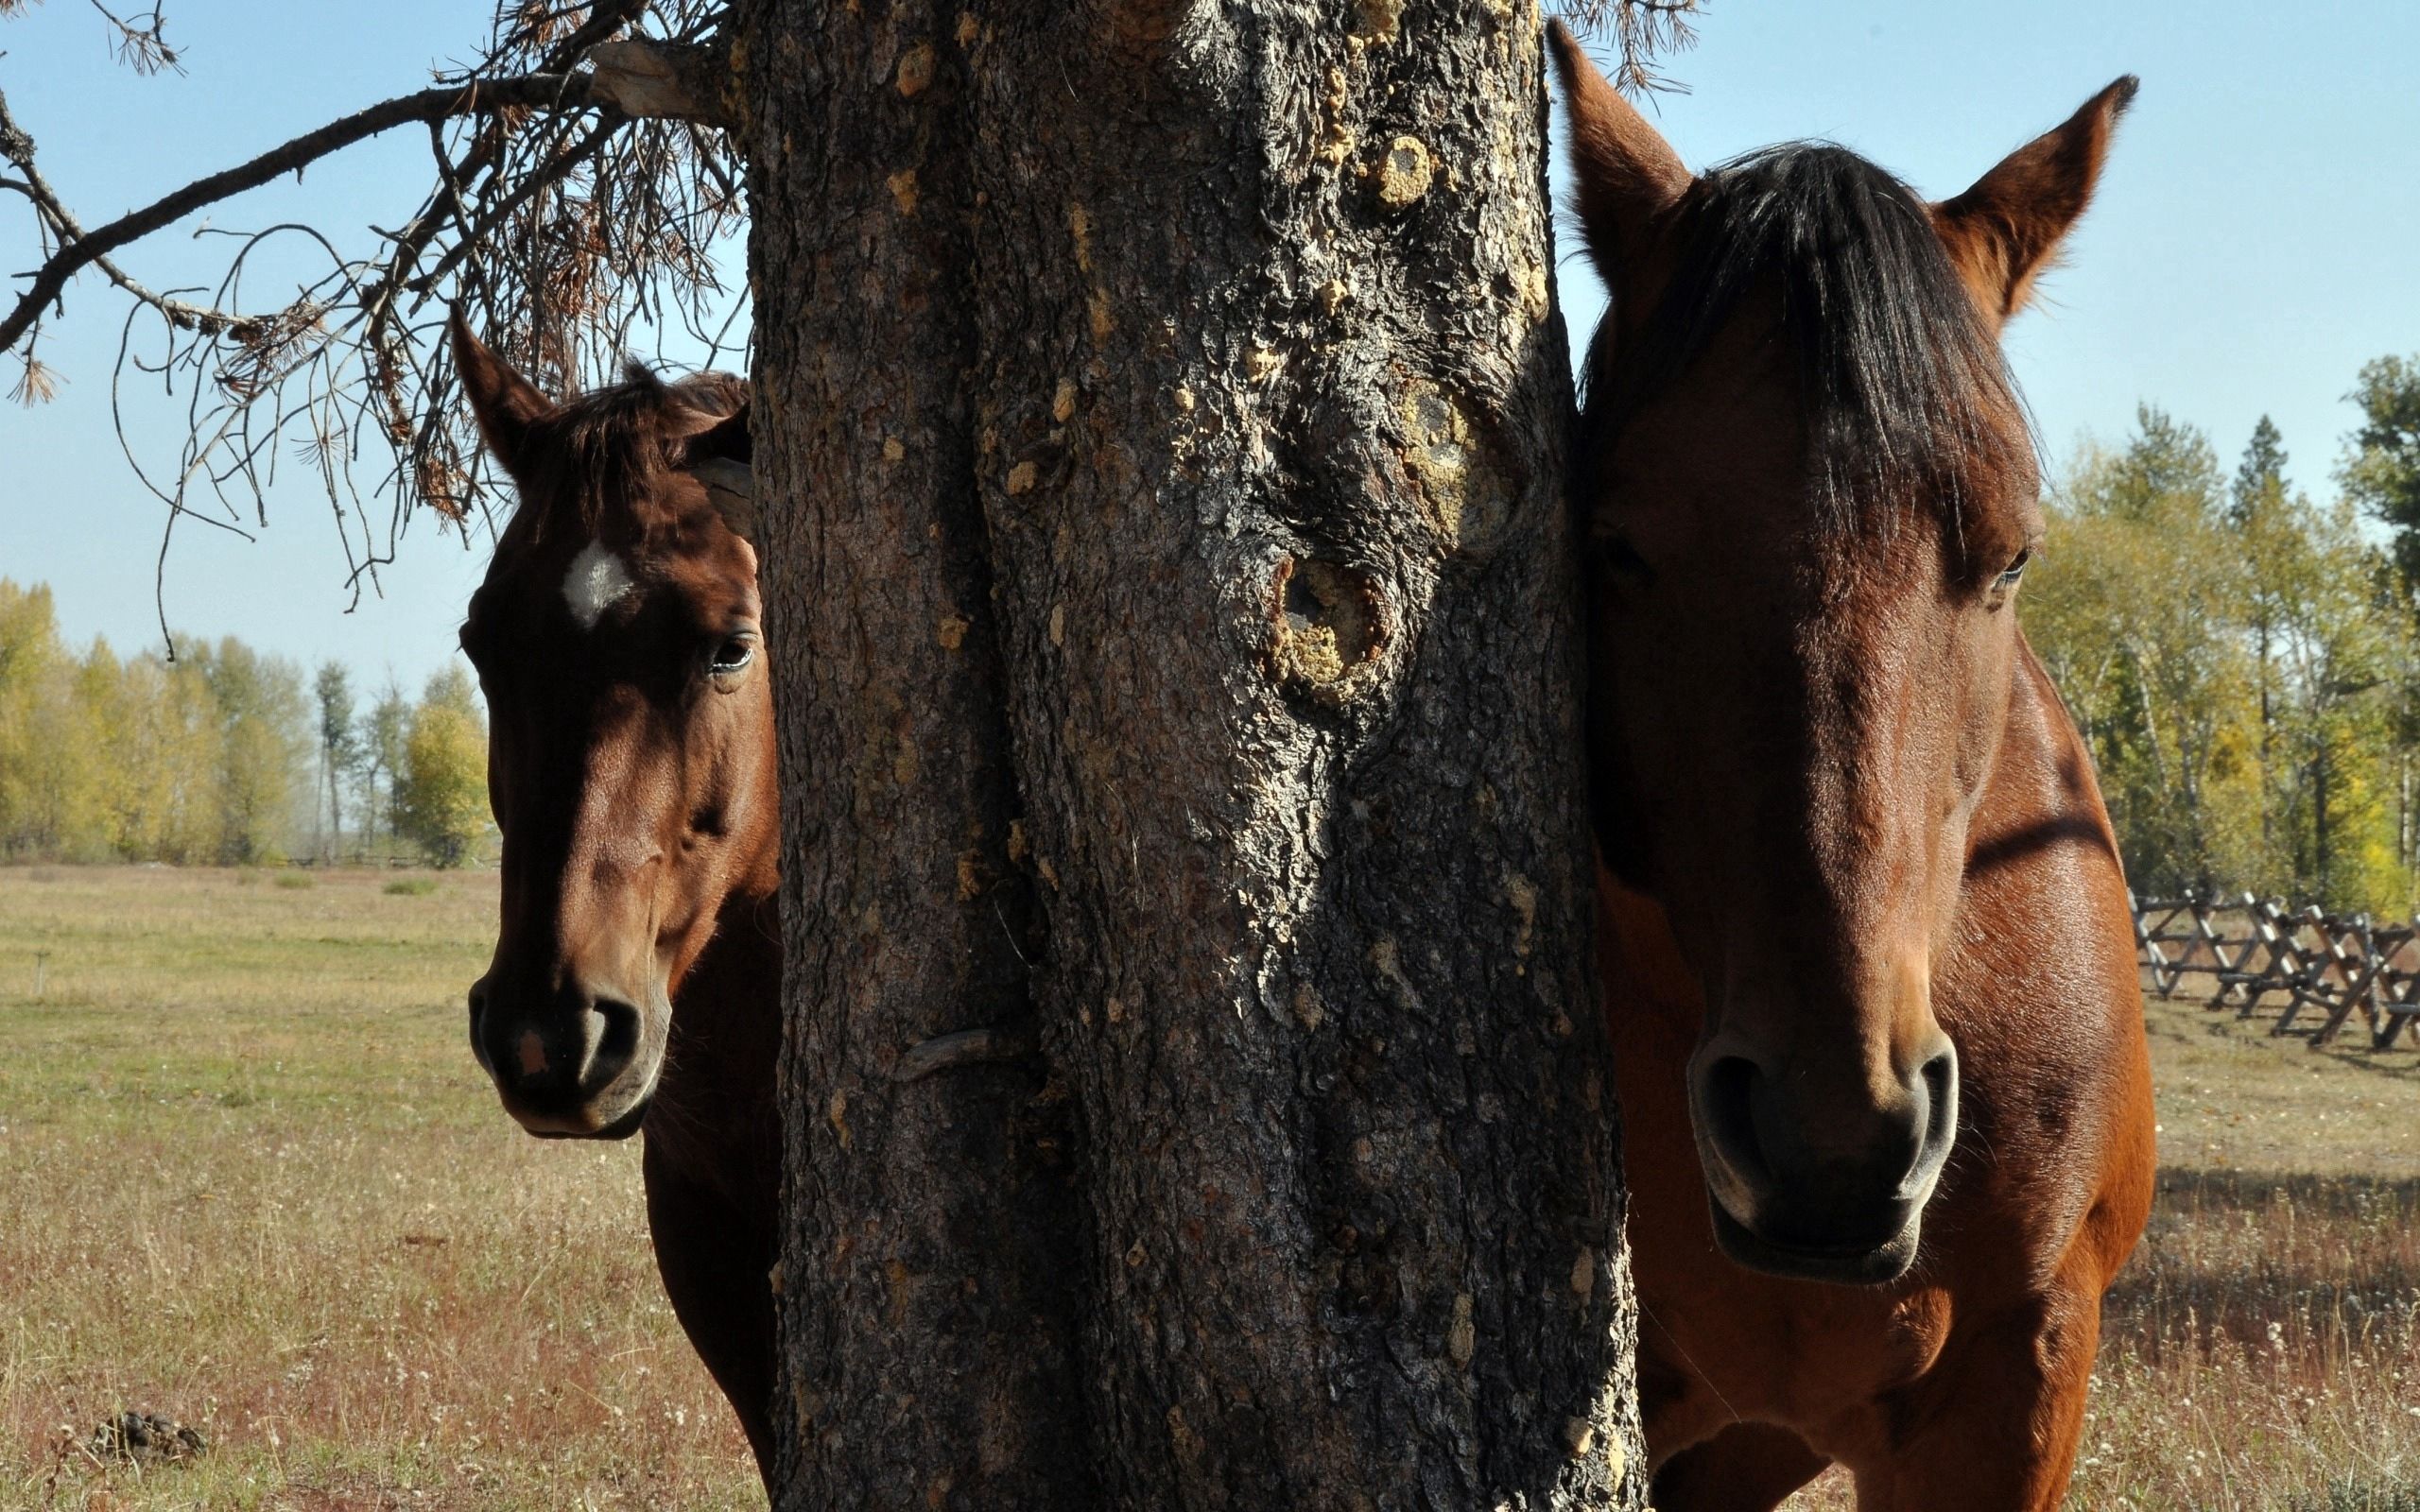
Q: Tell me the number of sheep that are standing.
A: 0